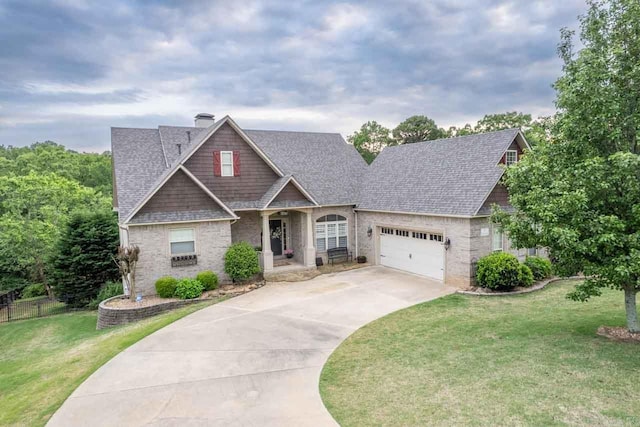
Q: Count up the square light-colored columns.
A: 2